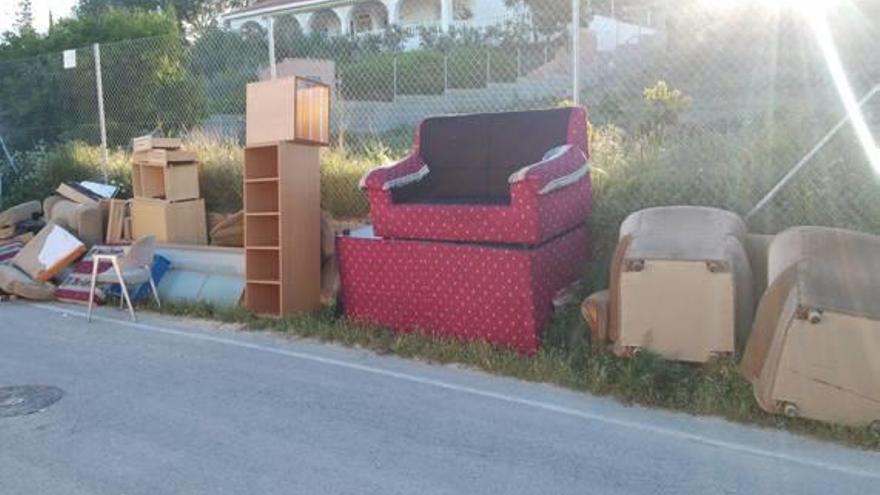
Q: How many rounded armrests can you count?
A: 2